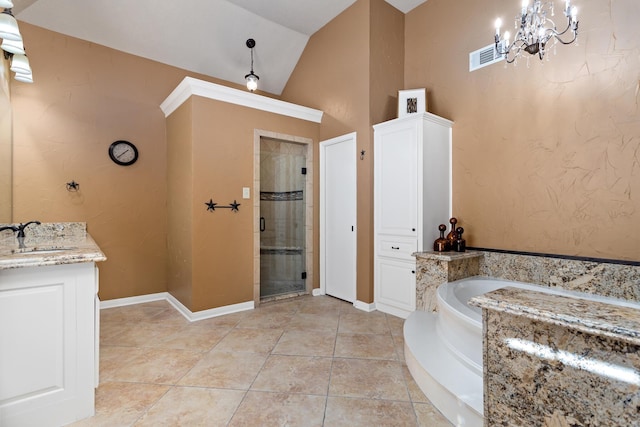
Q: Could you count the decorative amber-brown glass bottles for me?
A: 3